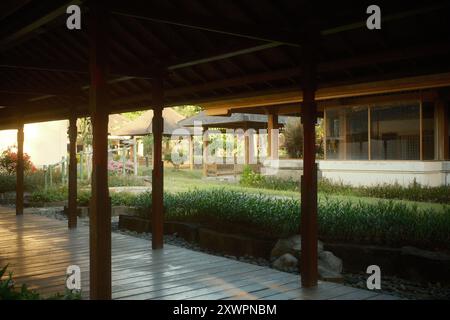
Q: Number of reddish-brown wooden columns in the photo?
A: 5